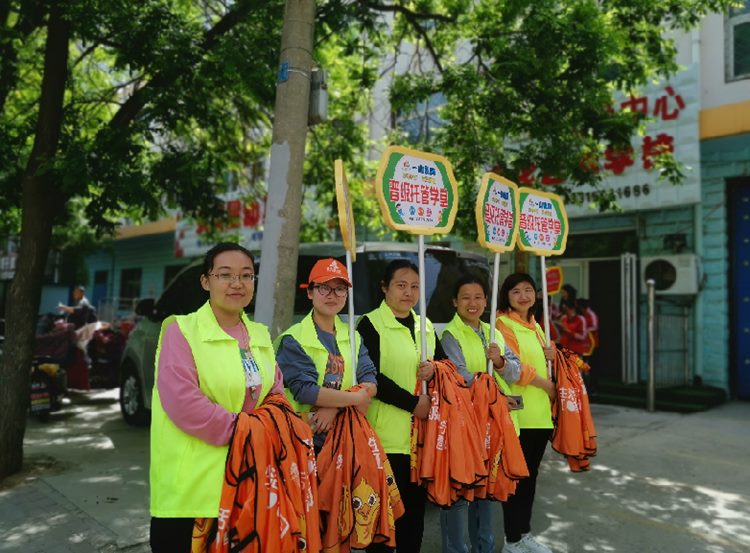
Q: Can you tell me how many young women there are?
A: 5